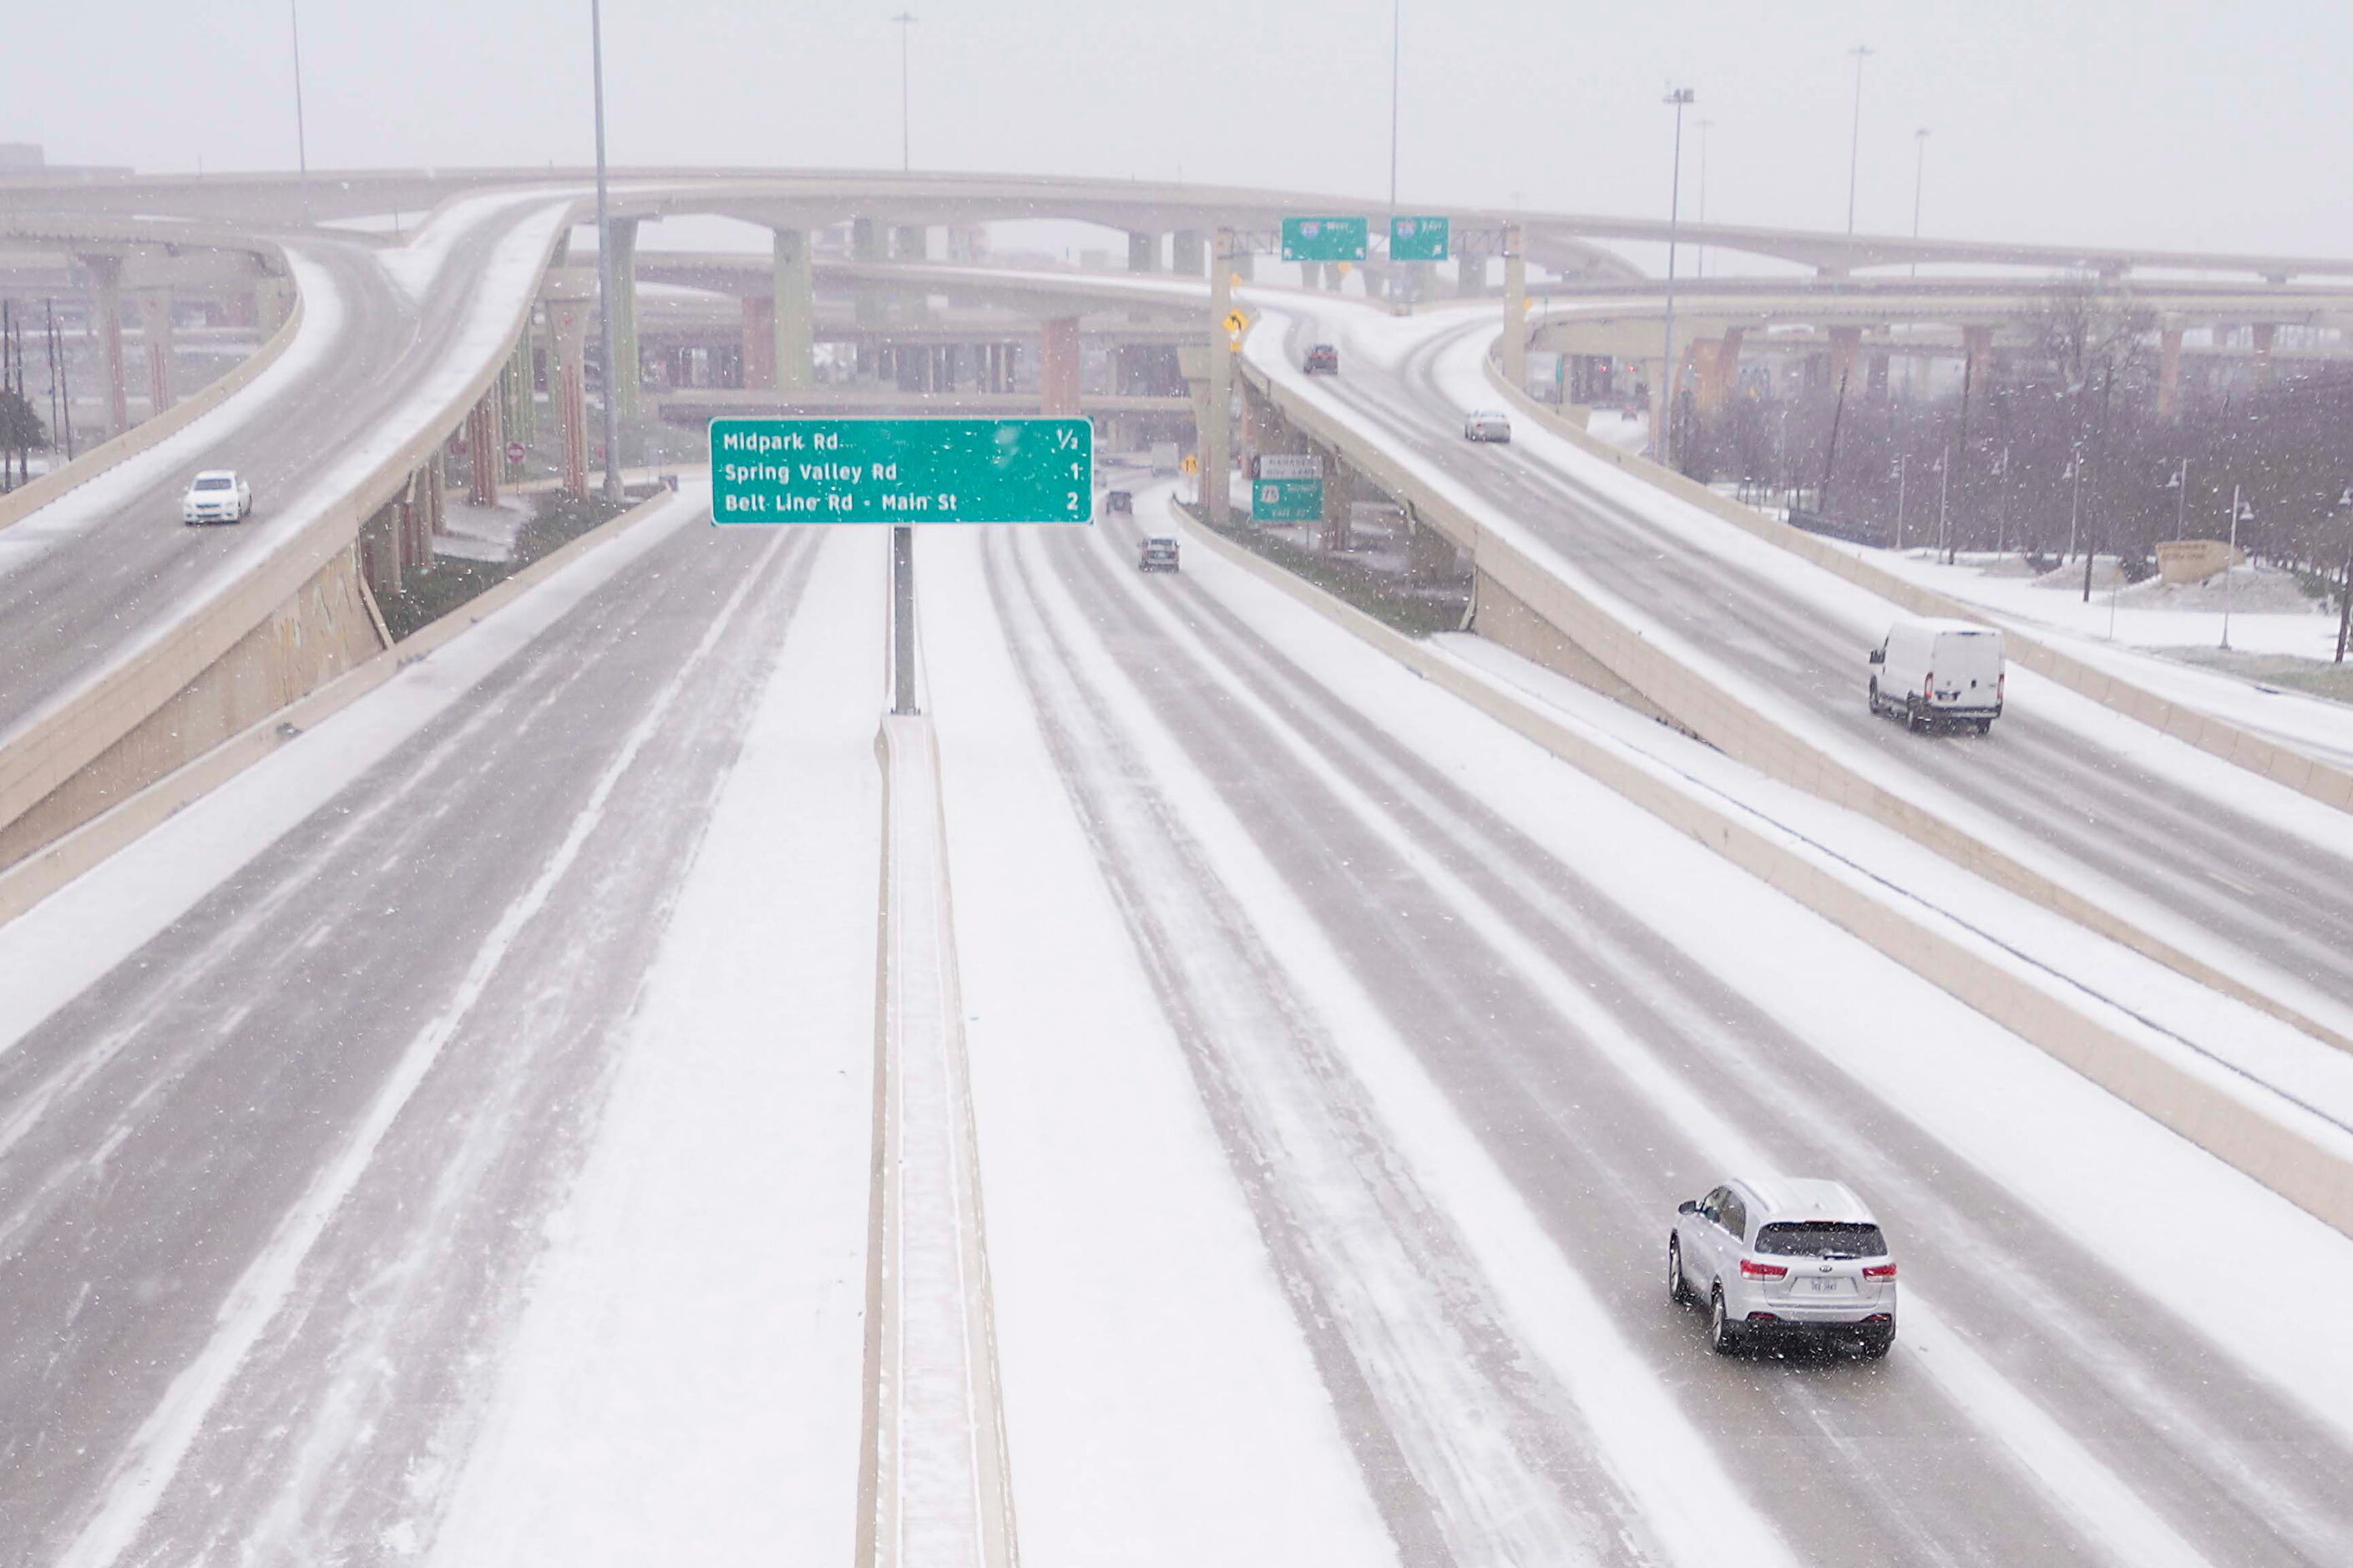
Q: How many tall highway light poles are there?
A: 8